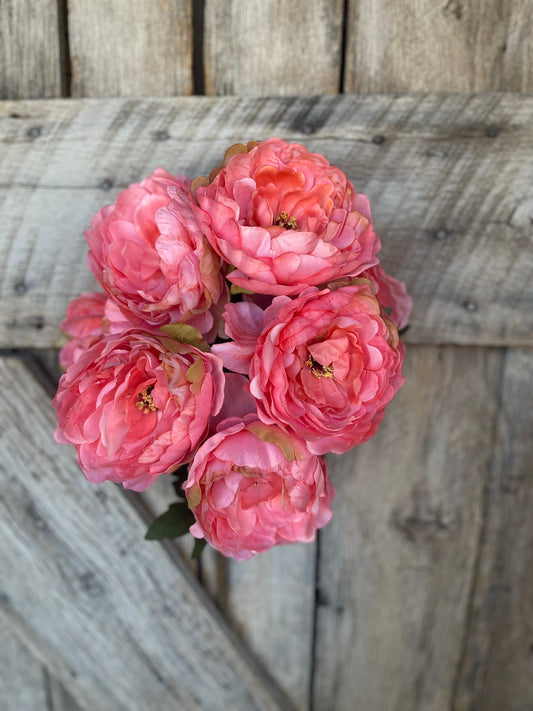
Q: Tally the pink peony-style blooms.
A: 5